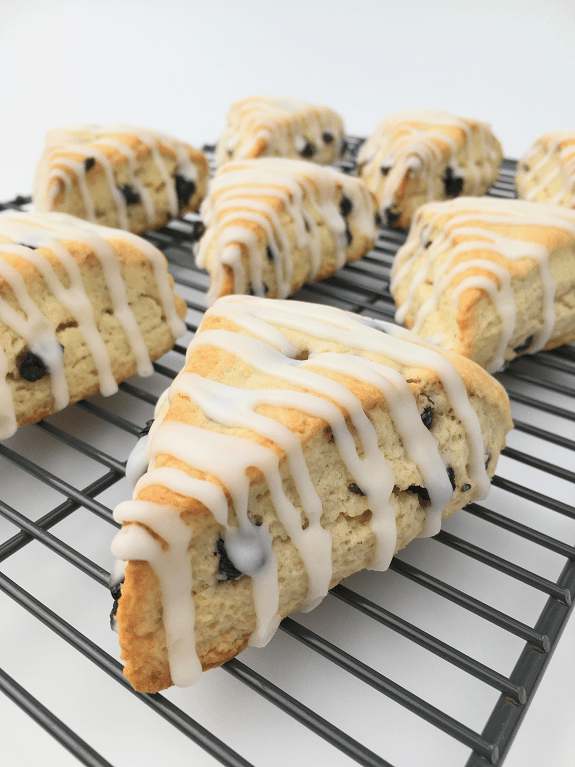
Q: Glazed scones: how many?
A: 8